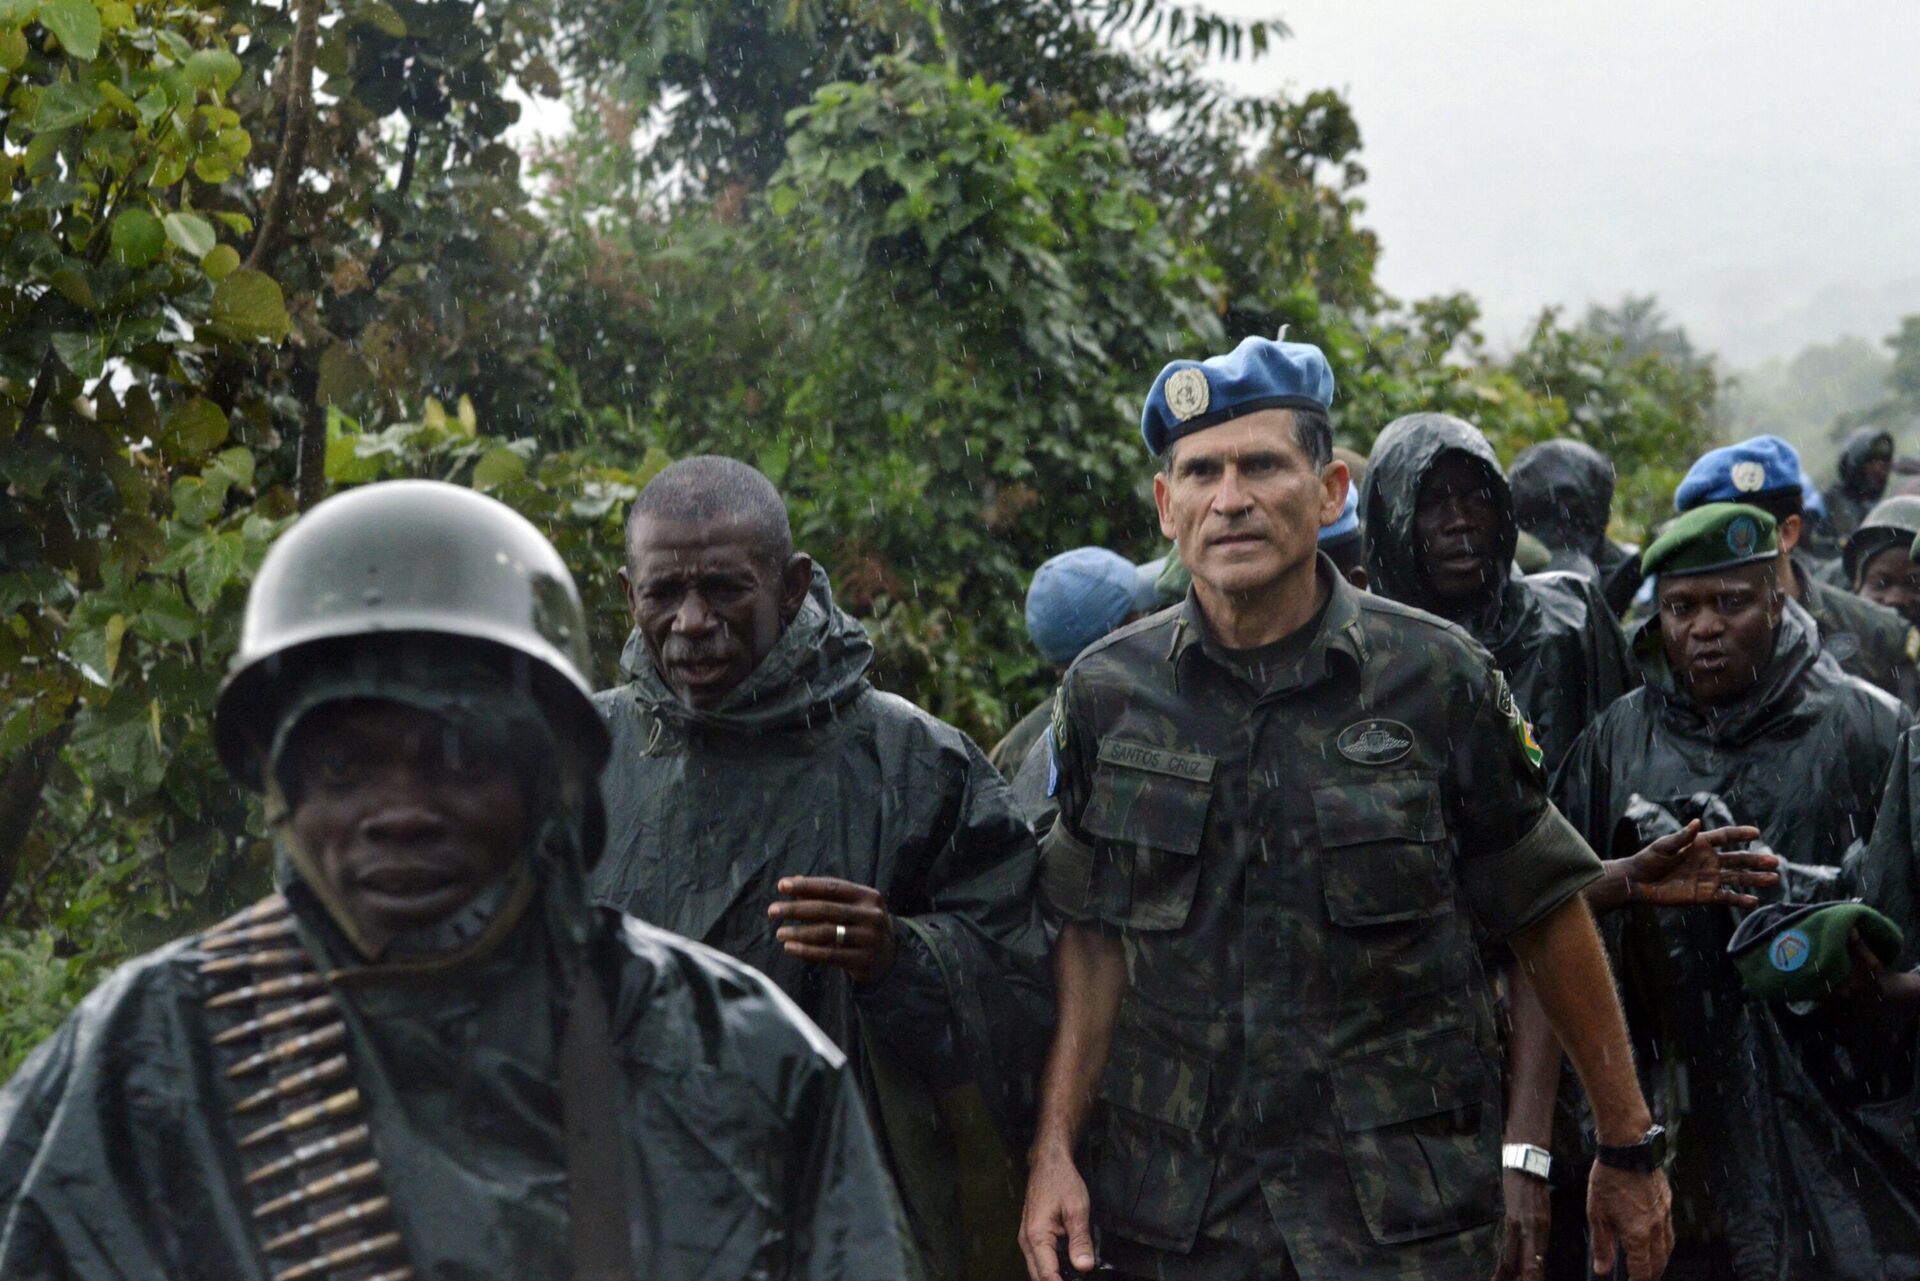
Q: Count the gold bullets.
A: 13